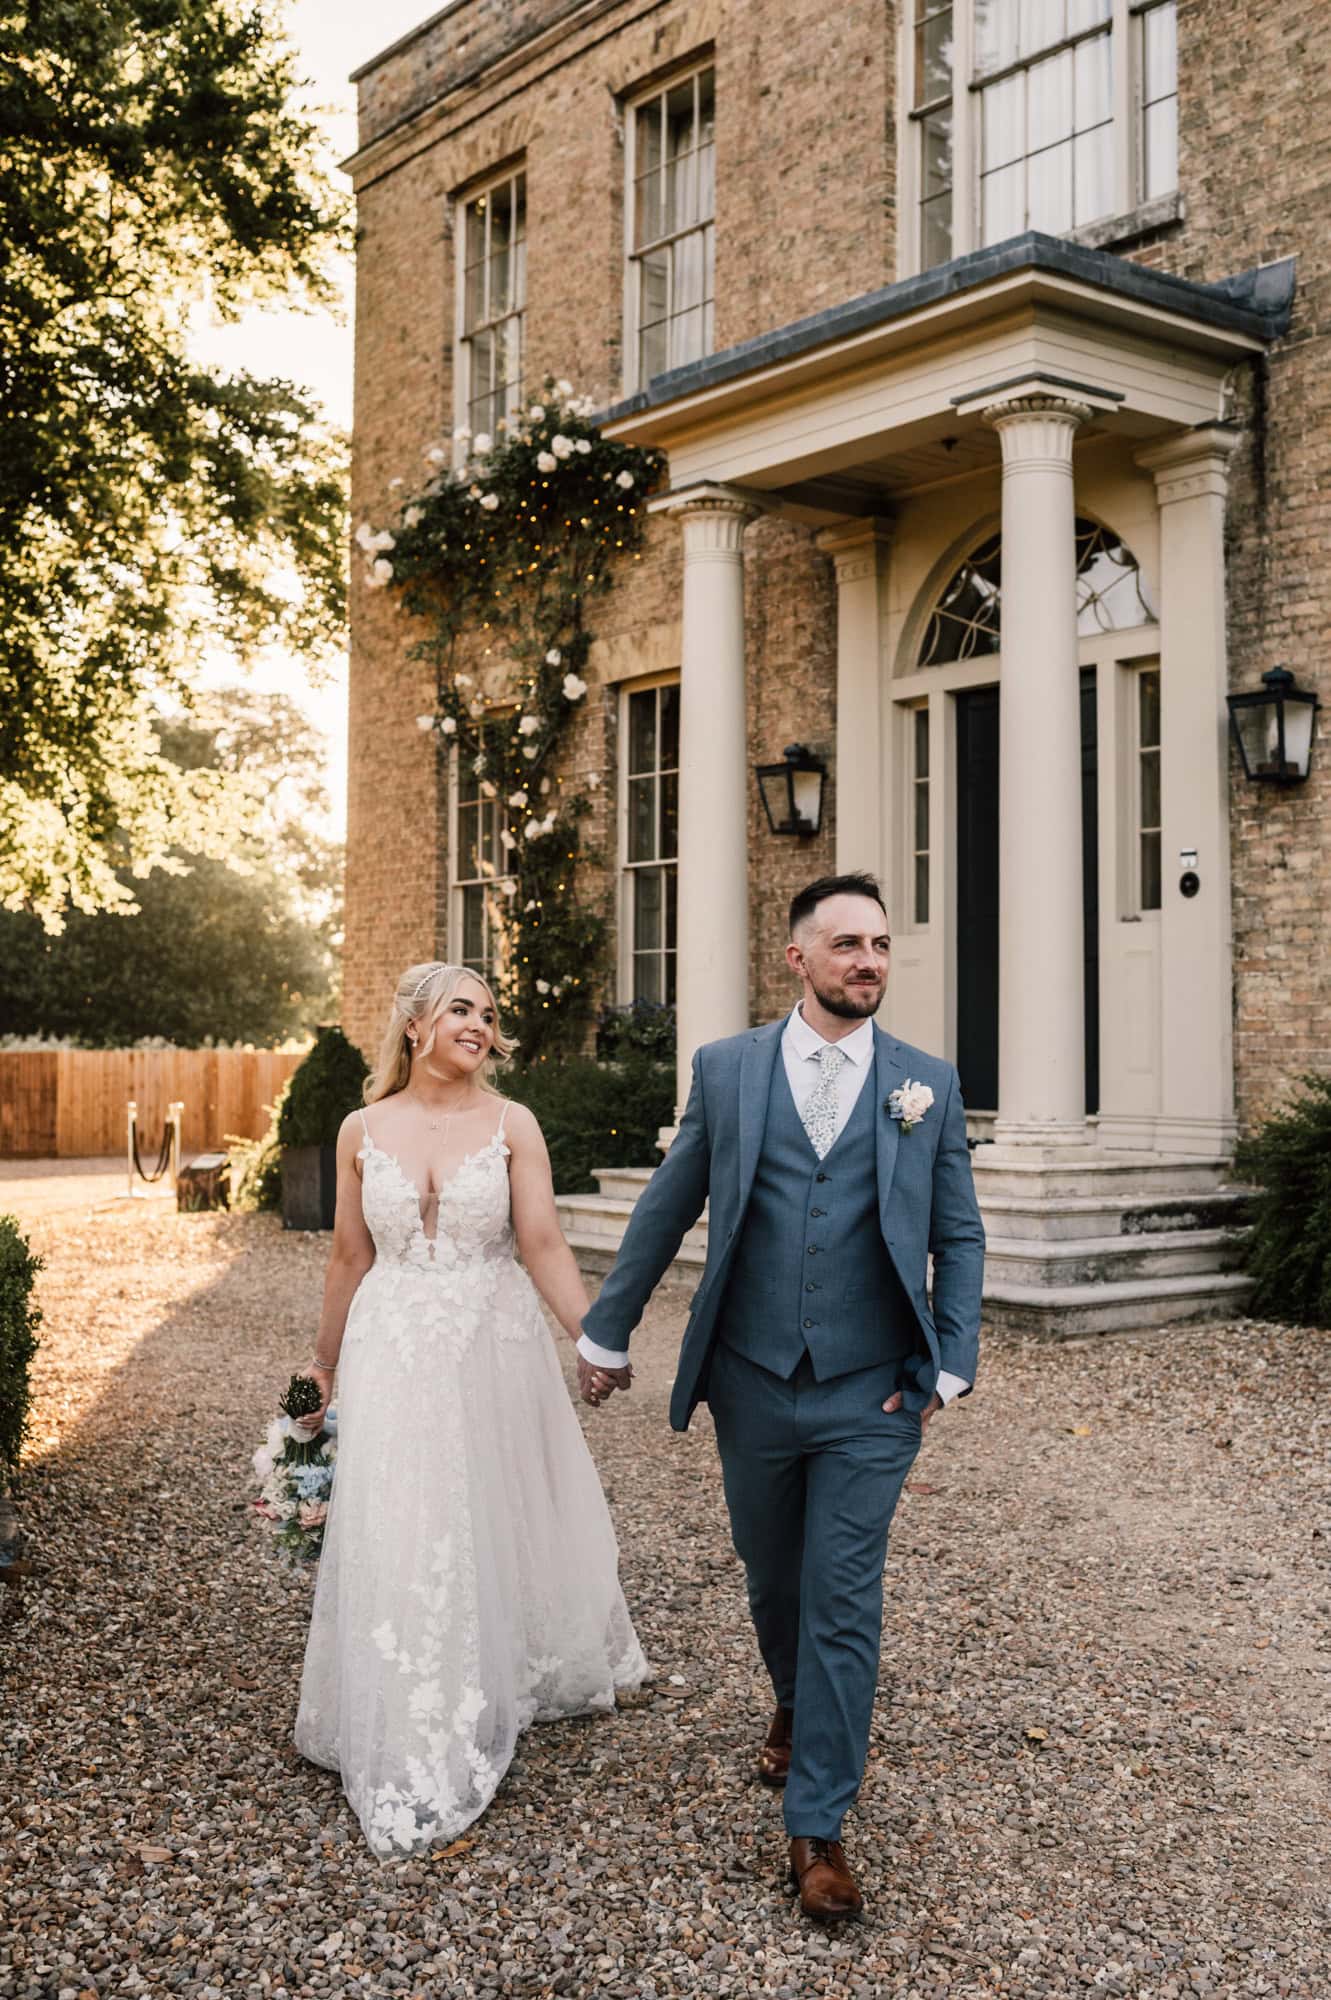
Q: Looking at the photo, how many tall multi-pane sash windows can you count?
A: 5